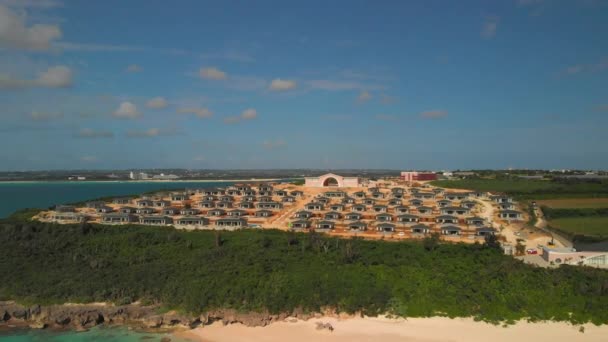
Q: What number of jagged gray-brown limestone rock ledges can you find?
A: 1